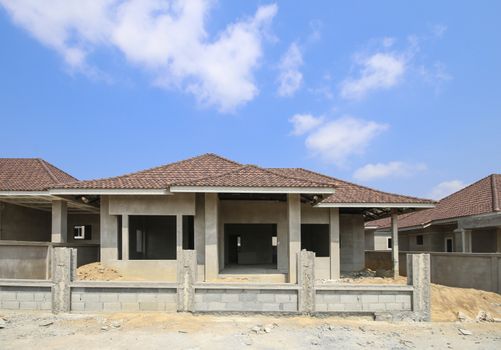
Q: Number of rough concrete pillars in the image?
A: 4